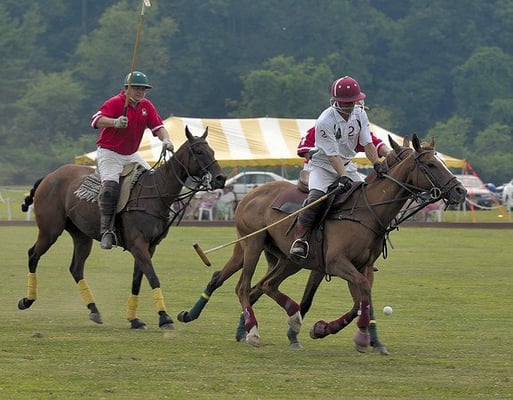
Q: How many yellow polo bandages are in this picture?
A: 4